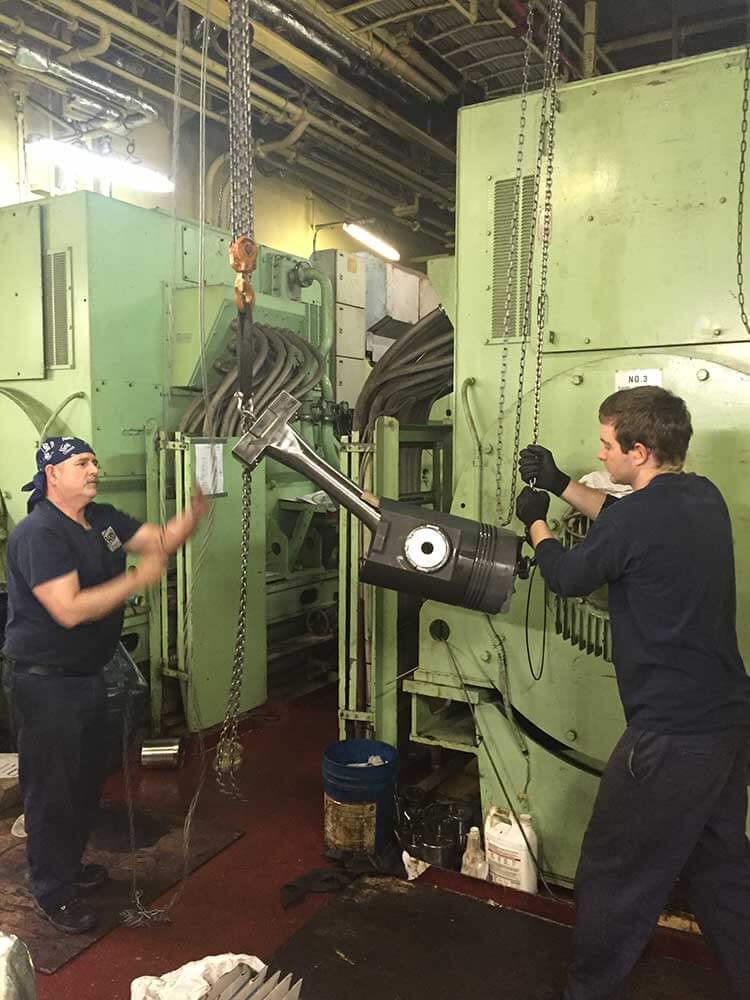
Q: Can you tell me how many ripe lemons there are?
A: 0